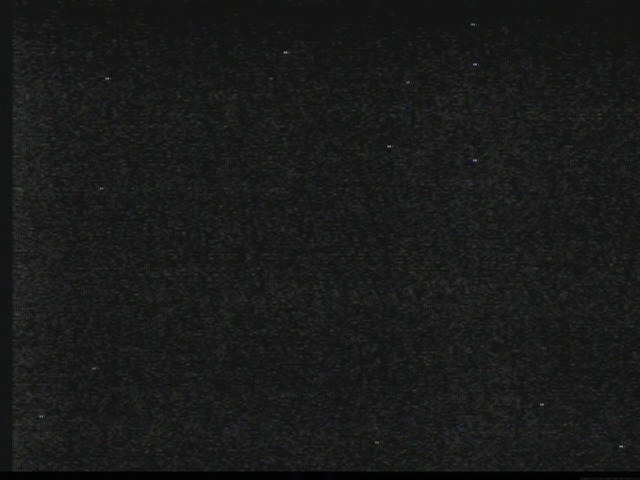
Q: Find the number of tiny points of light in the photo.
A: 13